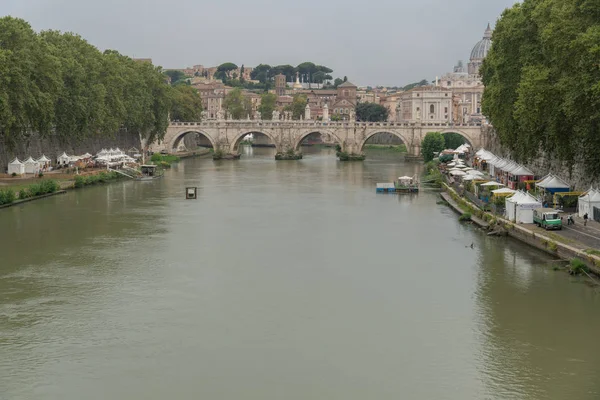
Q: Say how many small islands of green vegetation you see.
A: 3